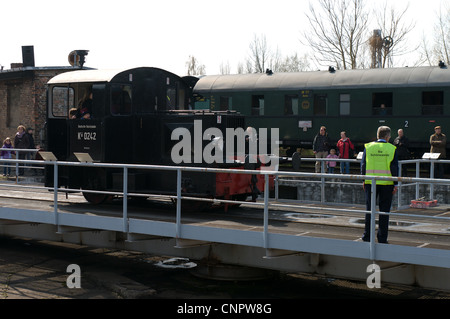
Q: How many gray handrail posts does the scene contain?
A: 11